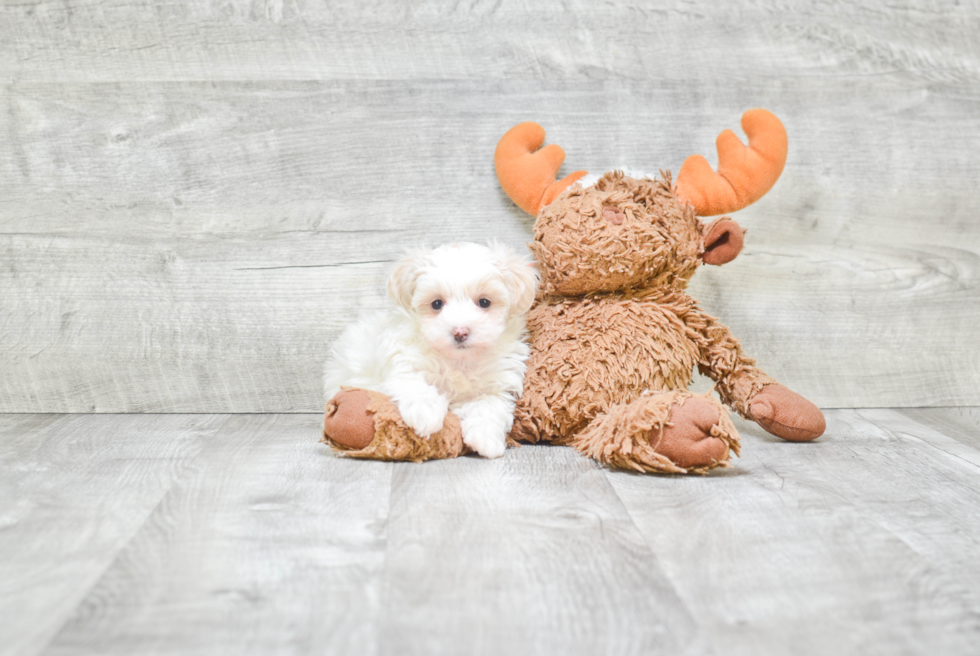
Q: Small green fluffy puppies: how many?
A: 0